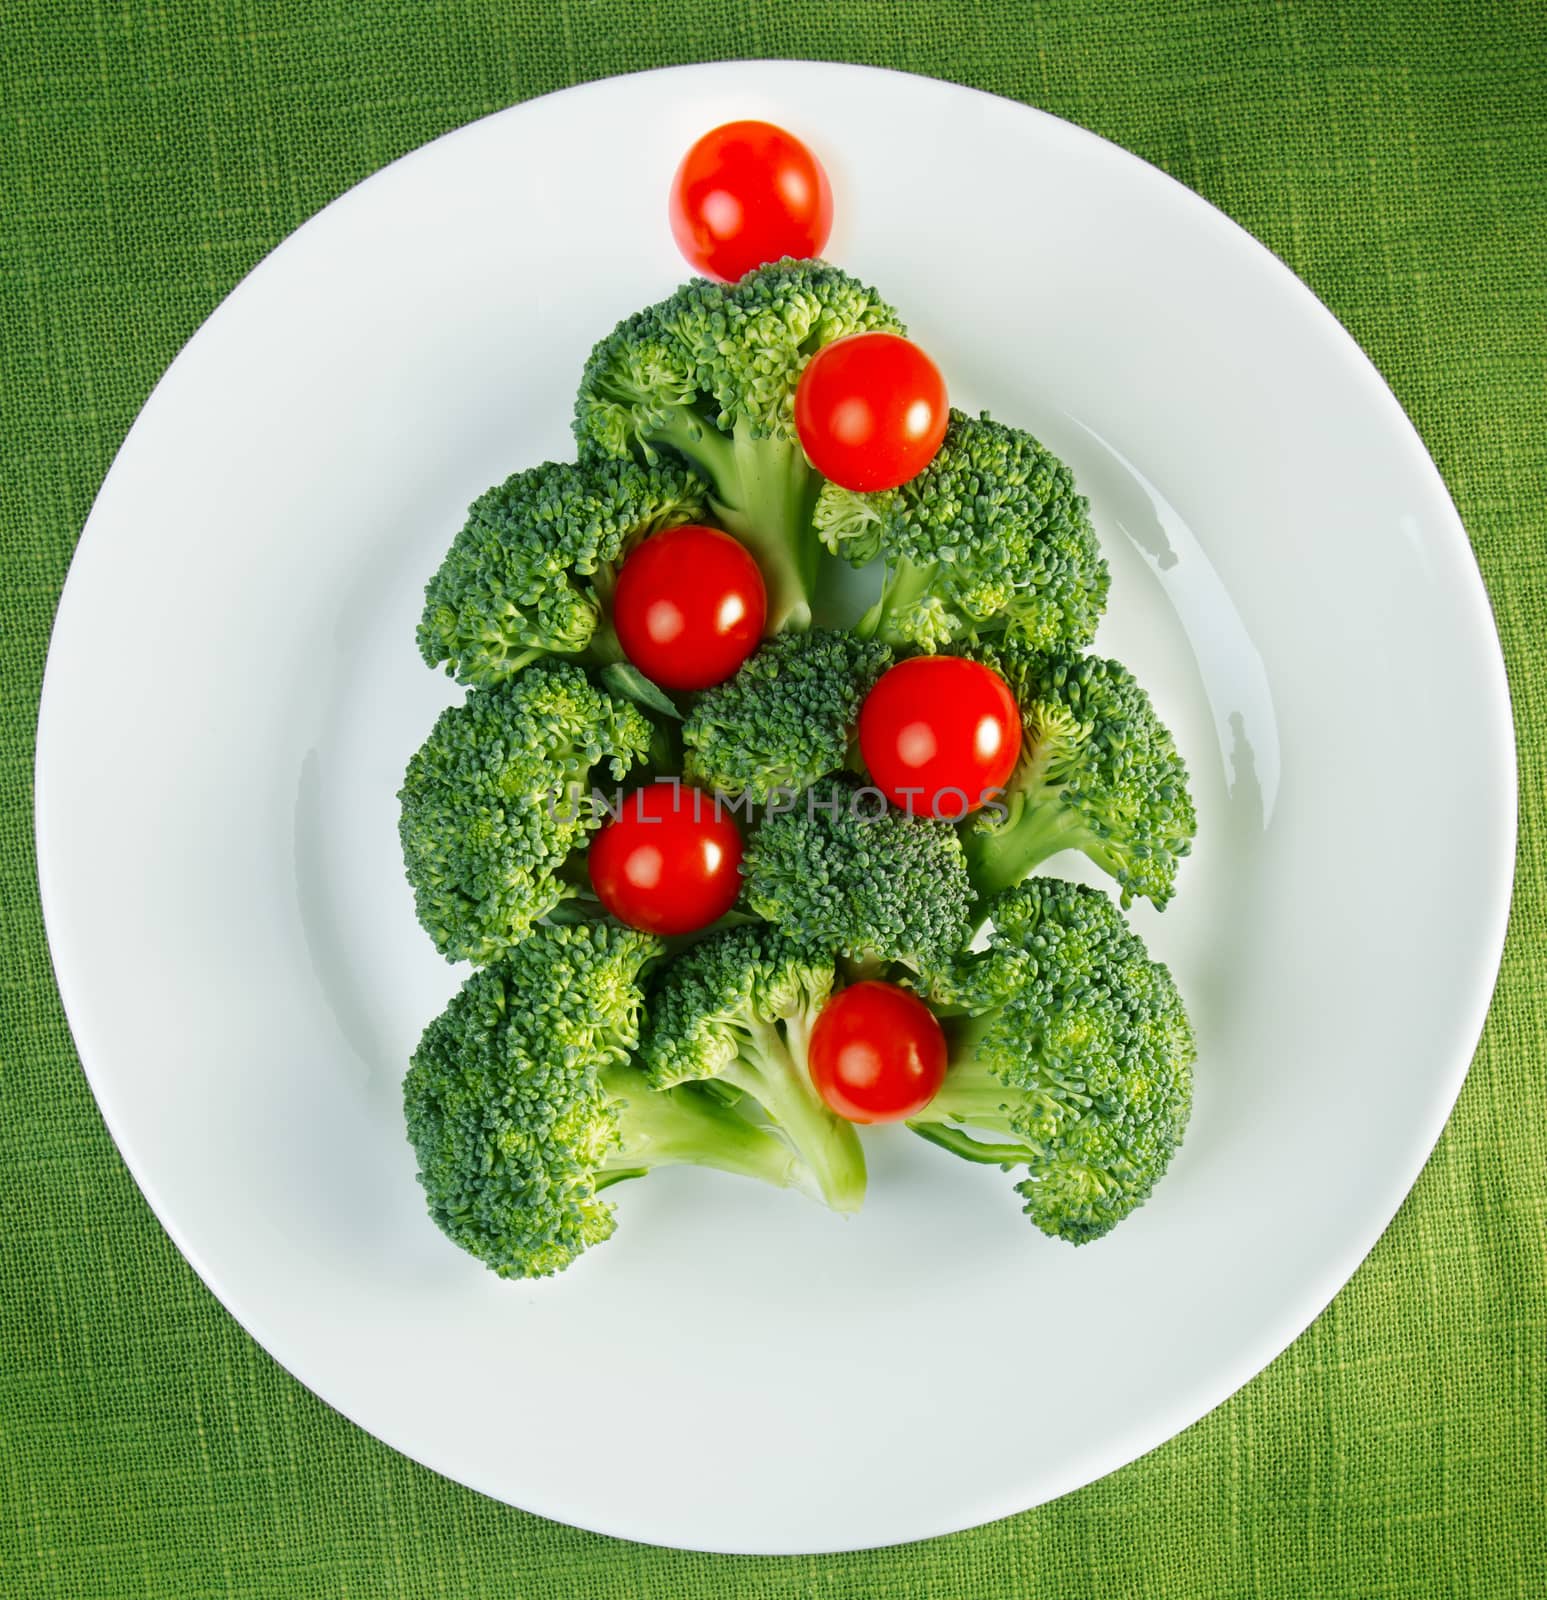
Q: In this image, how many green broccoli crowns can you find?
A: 10